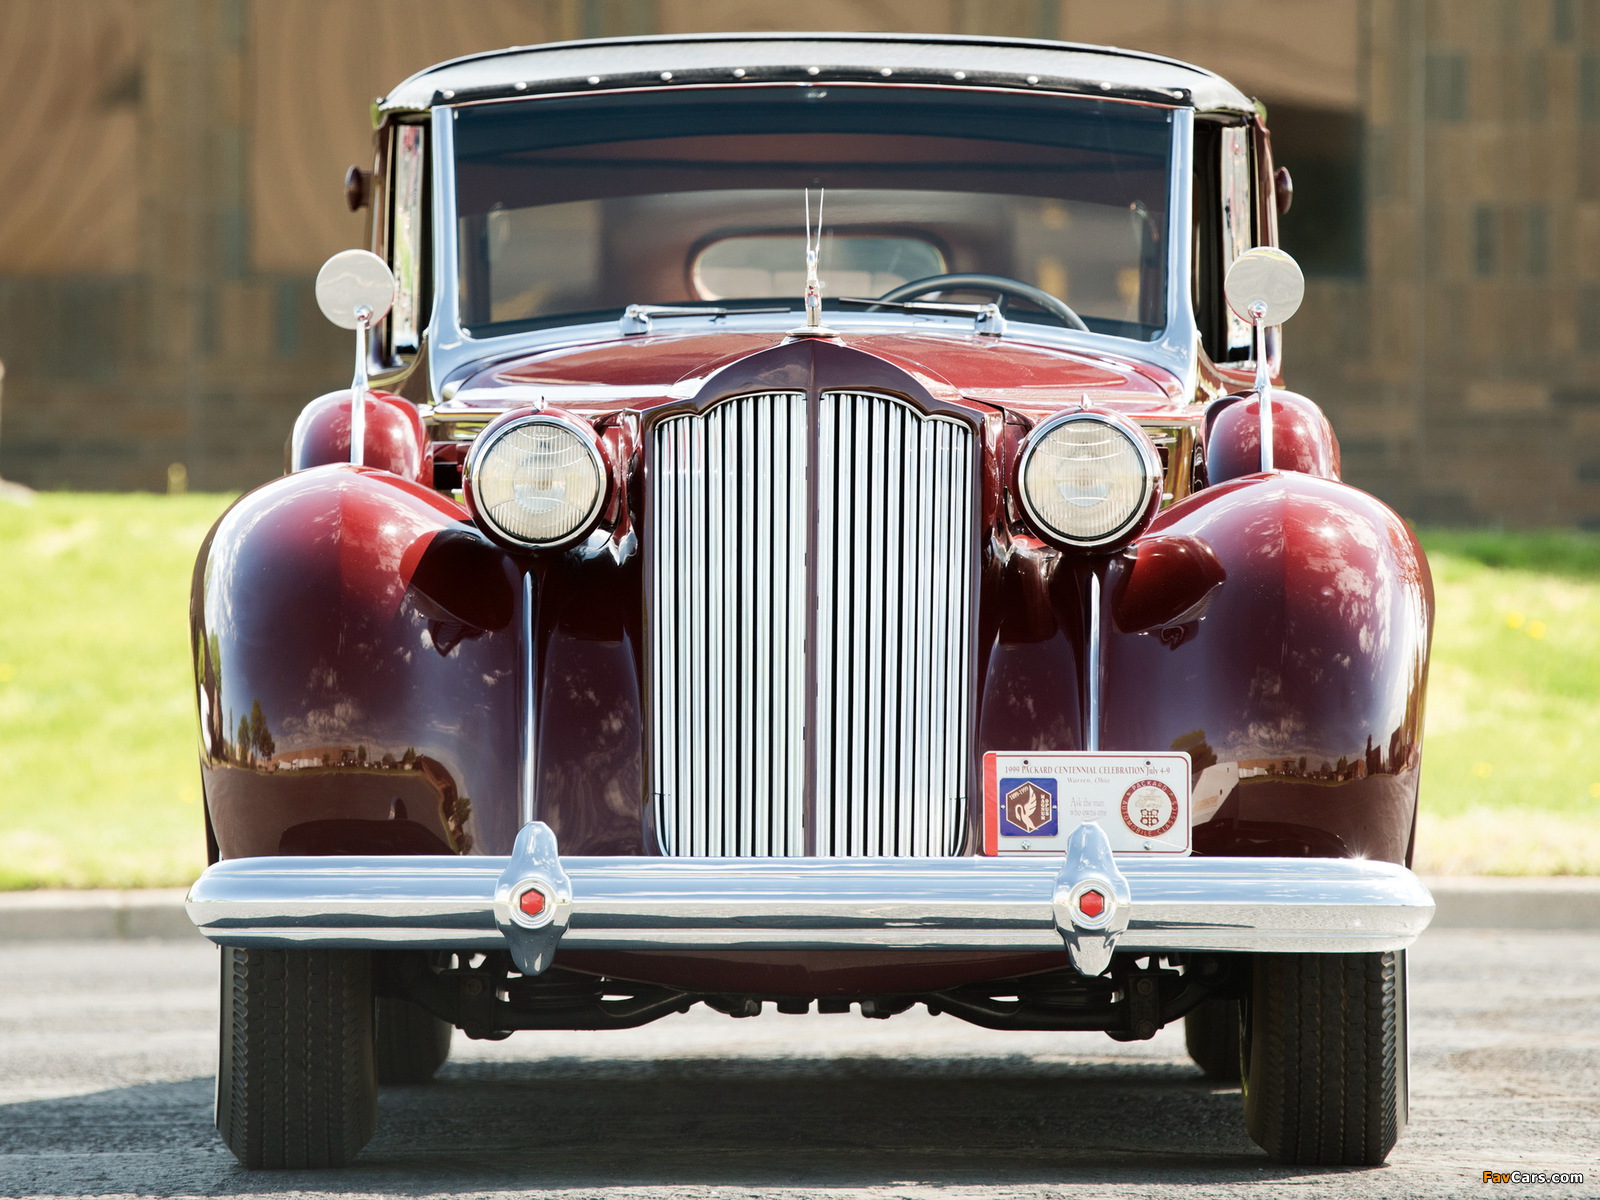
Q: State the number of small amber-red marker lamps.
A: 2